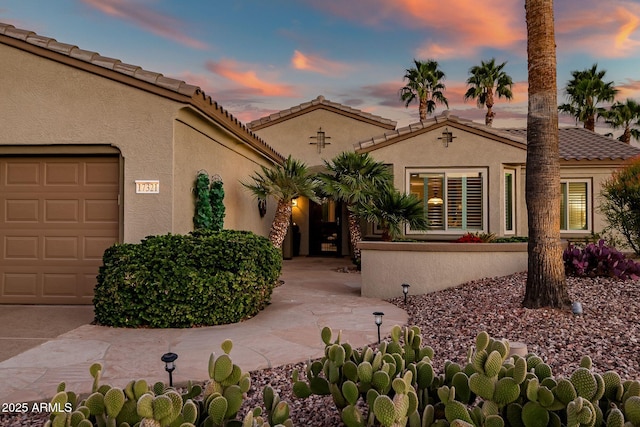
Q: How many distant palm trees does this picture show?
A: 4